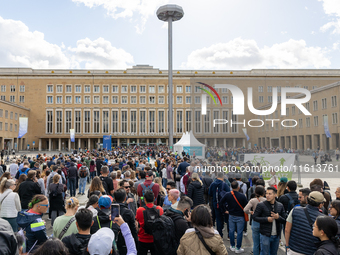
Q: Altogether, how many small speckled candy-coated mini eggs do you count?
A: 0